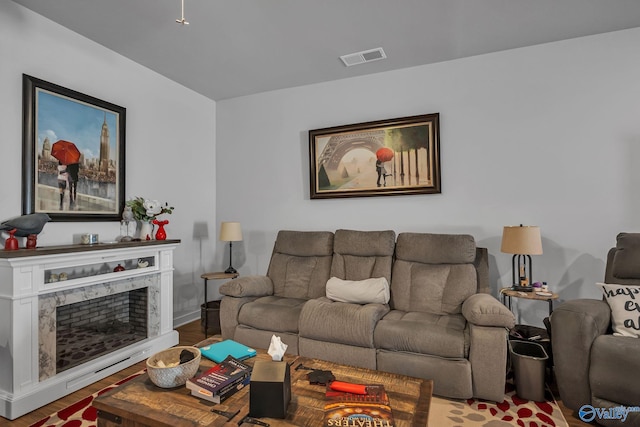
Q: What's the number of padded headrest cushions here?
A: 4